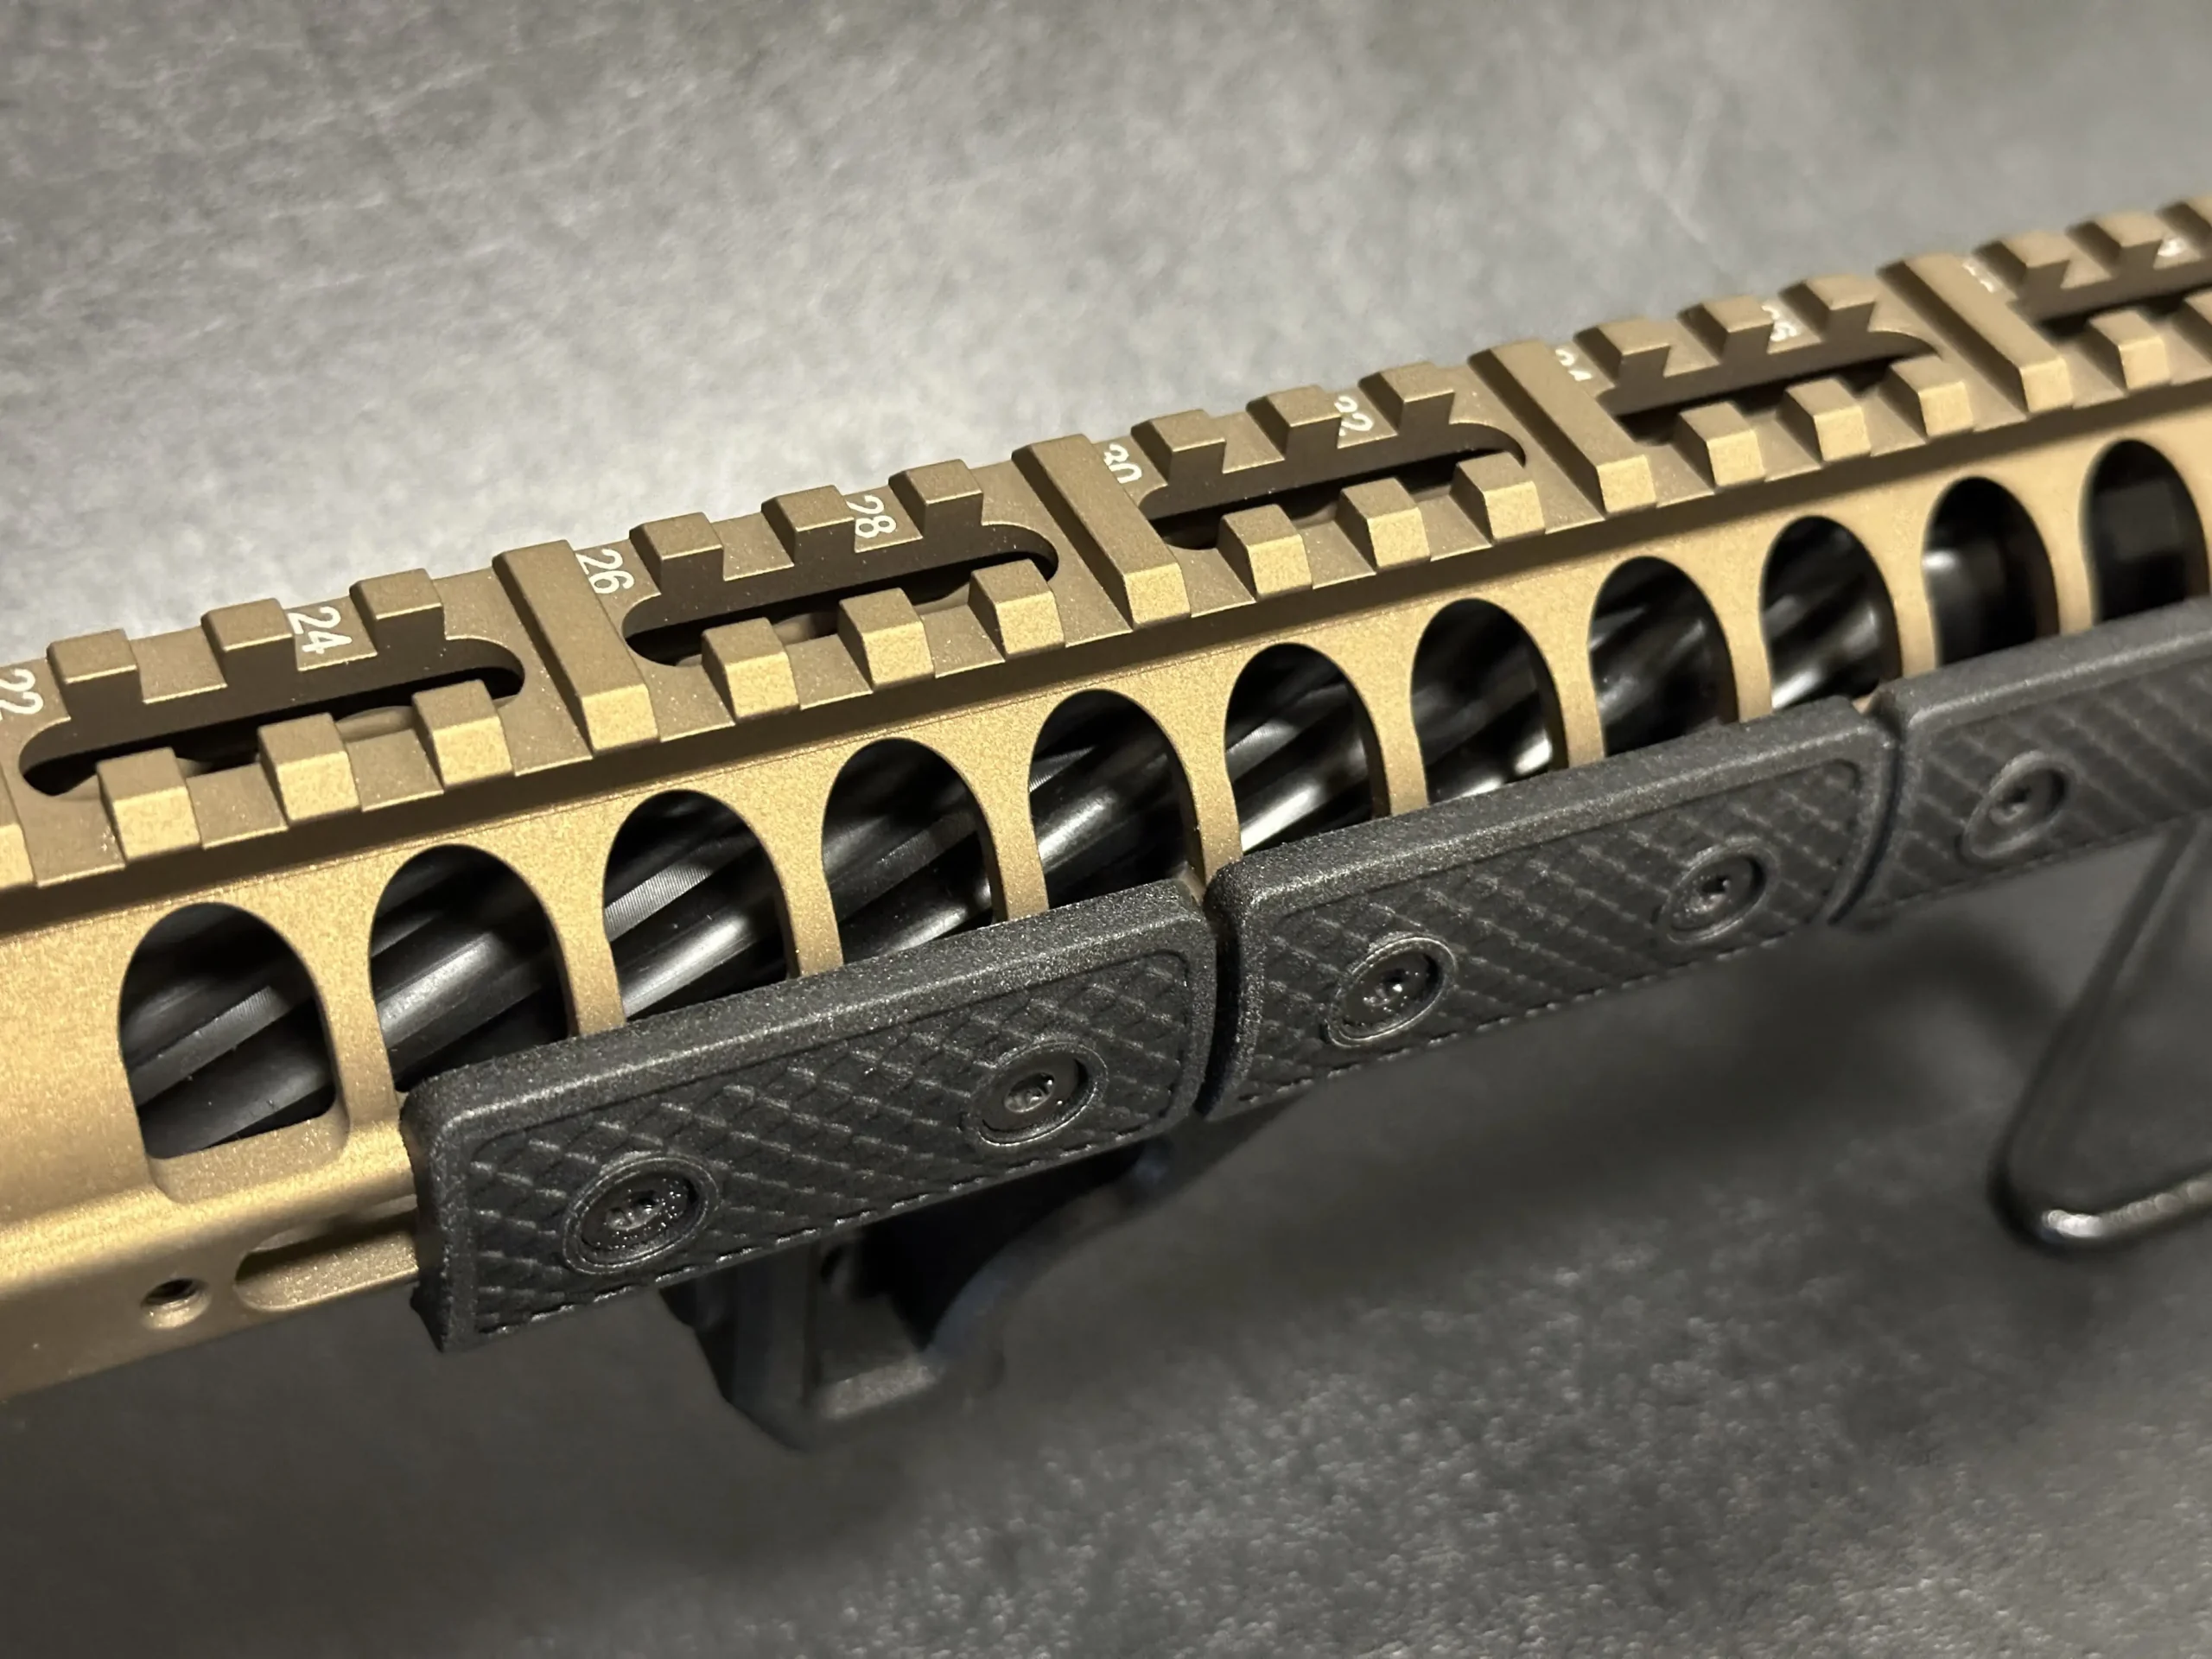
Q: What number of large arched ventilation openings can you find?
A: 11